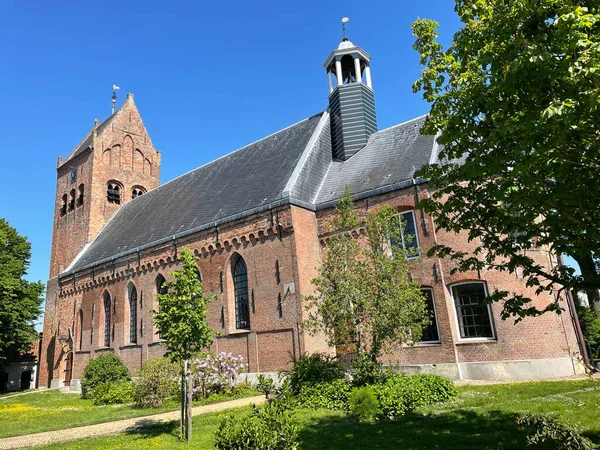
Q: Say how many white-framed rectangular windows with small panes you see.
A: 3